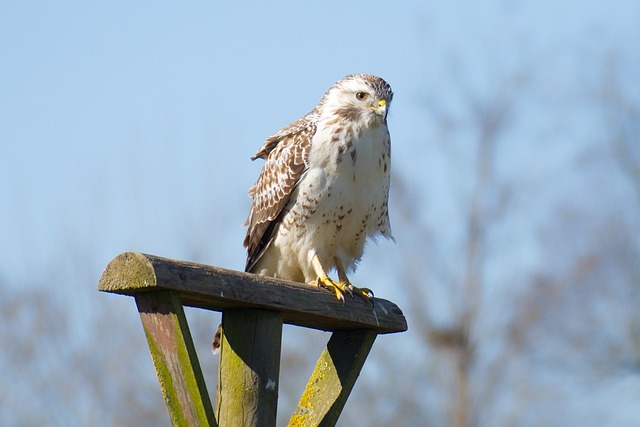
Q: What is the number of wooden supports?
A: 3